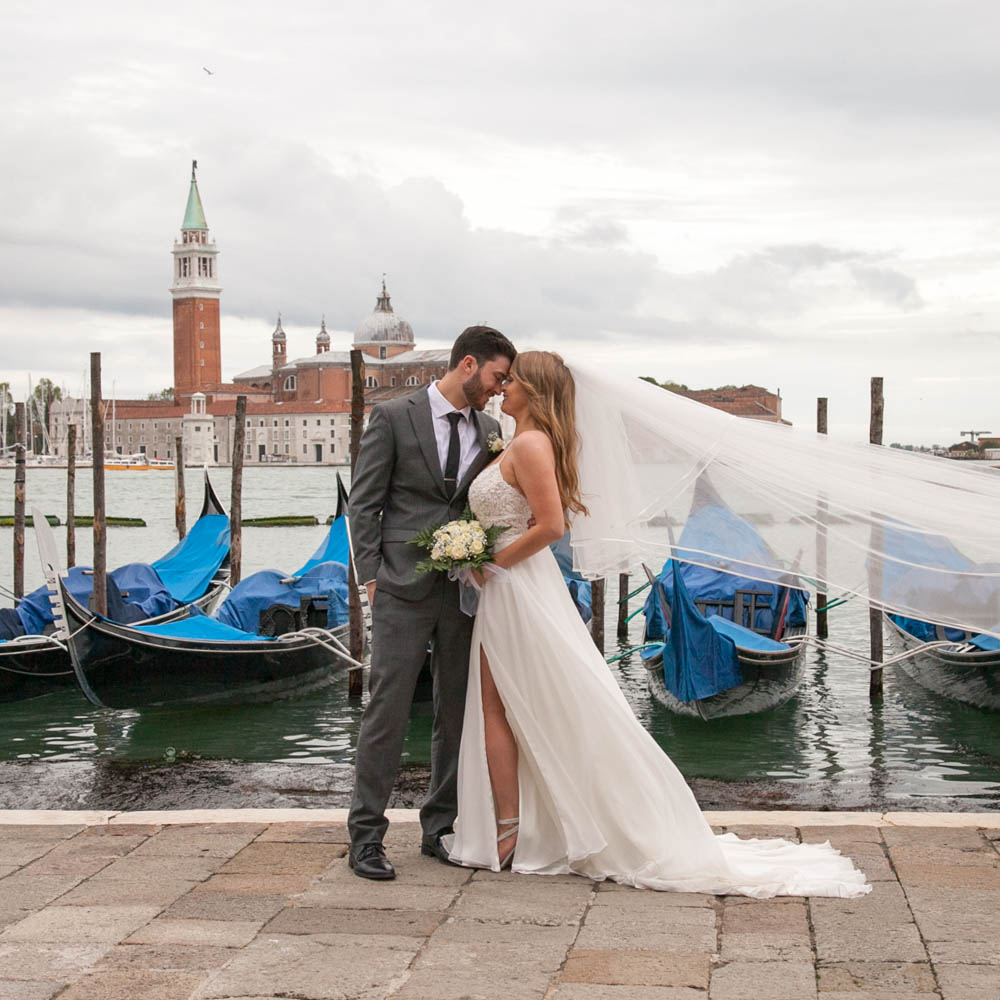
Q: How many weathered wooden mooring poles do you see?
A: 10